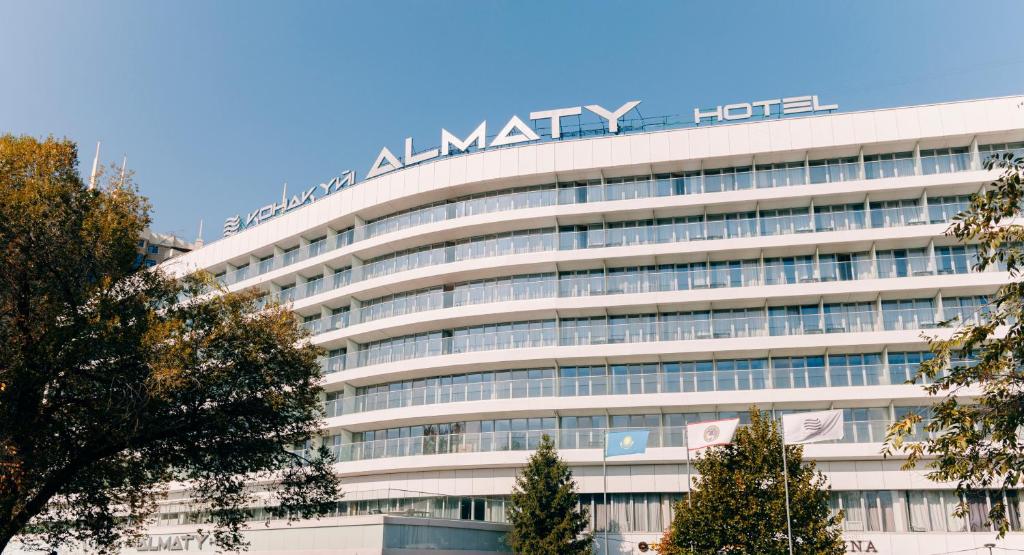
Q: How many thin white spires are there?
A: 4